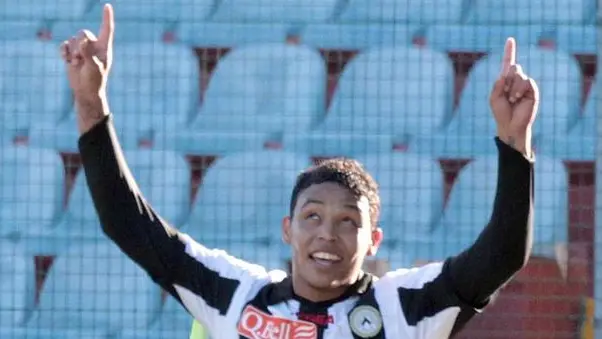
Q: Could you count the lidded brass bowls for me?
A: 0